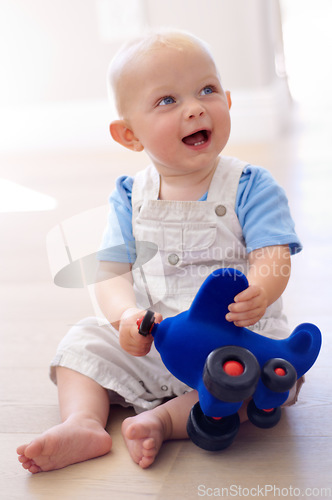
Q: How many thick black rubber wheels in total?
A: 4